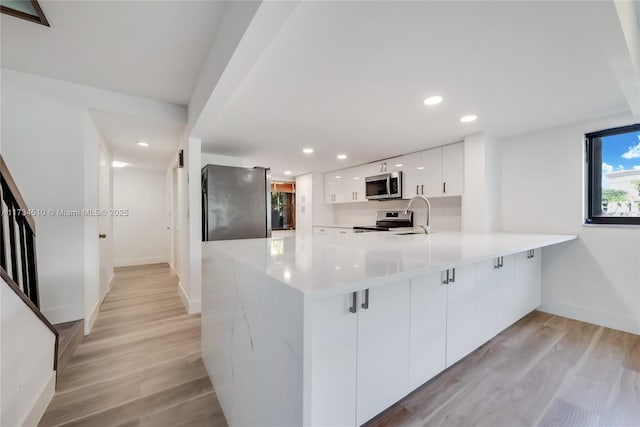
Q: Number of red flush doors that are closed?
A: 0